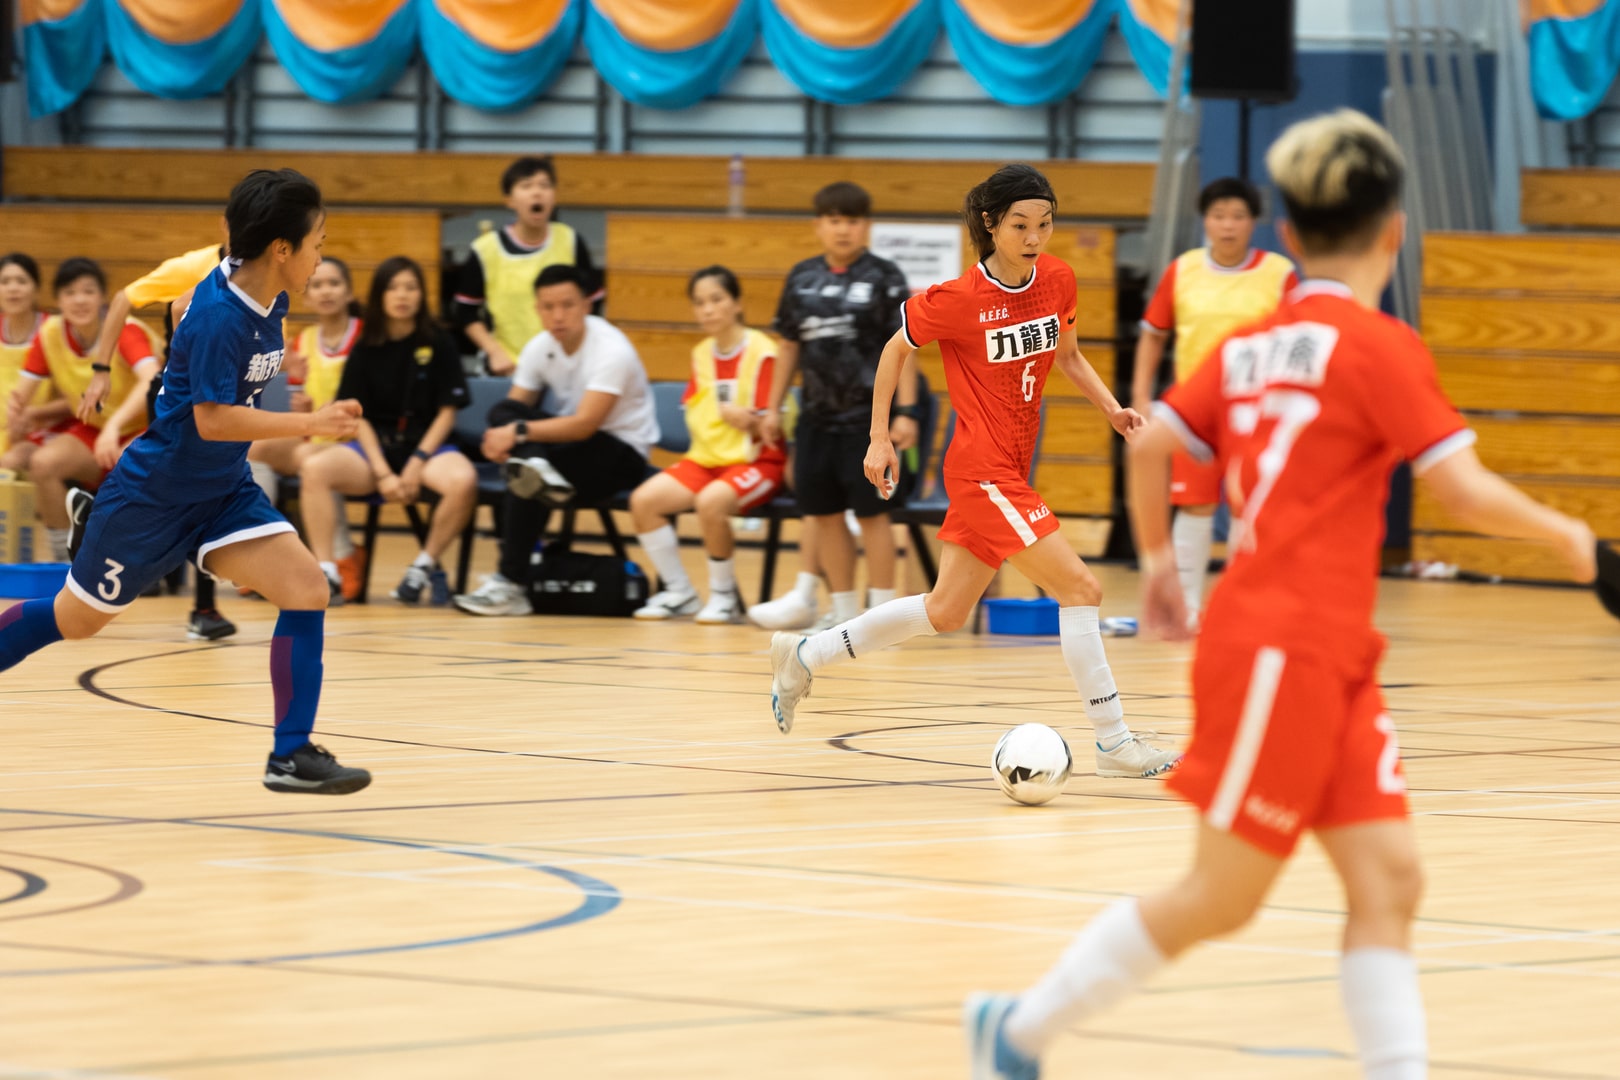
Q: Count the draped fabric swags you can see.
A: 9